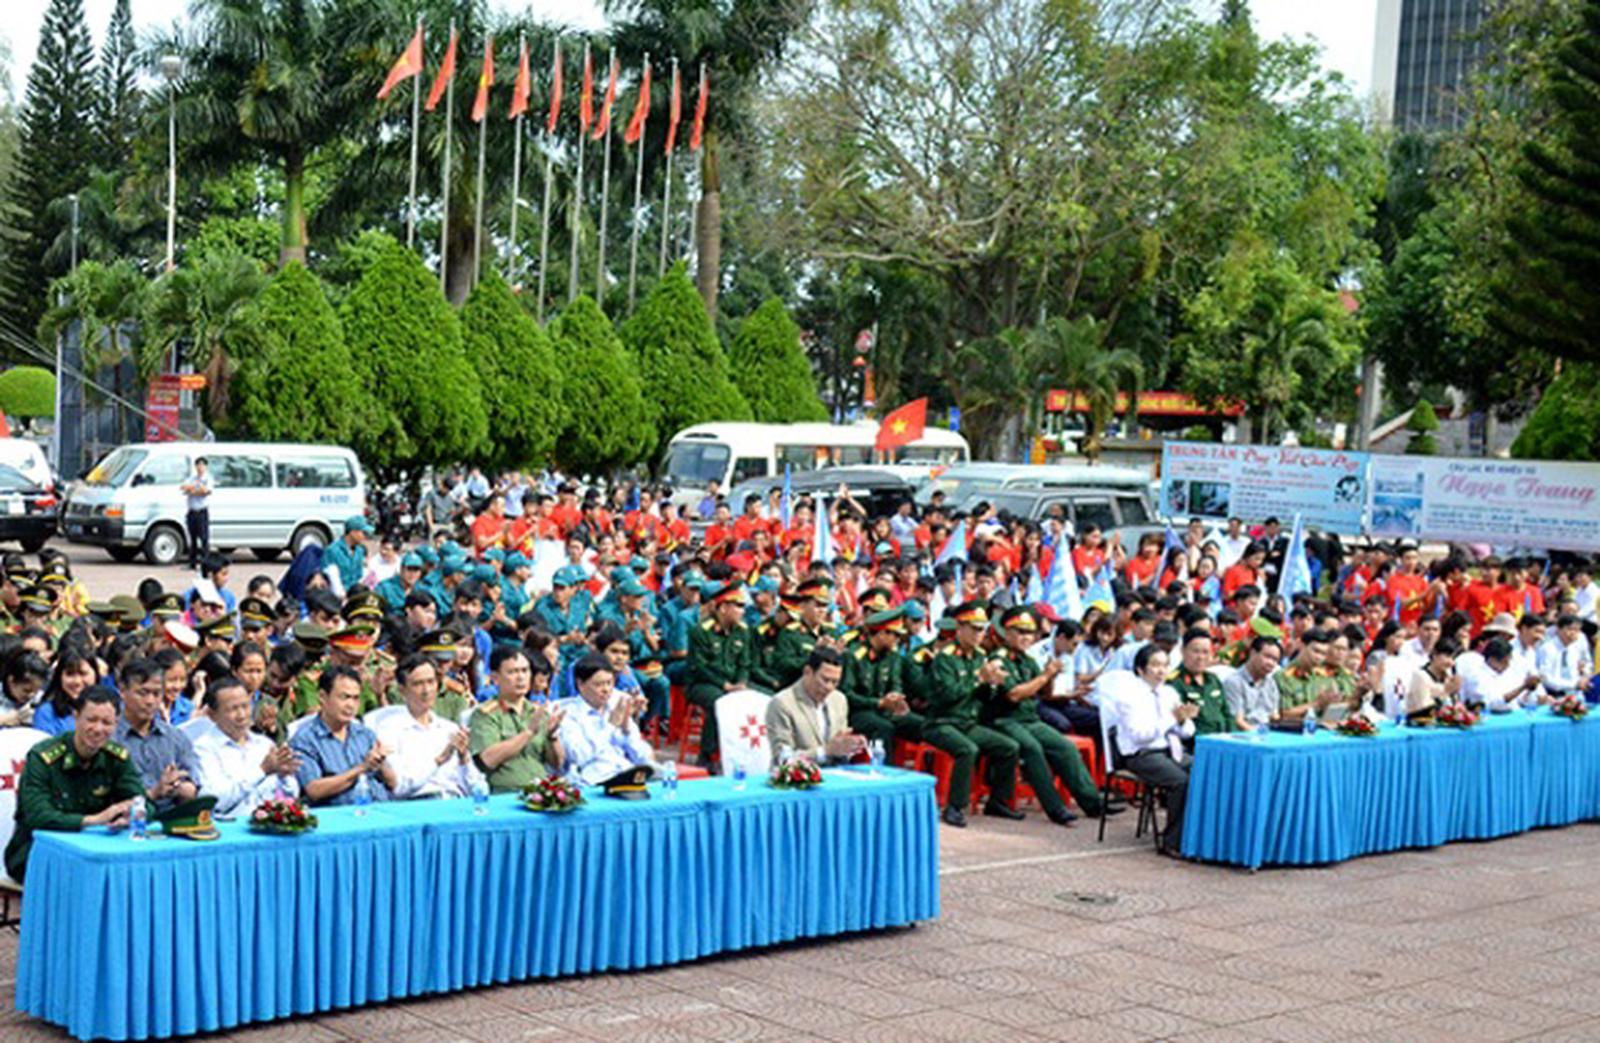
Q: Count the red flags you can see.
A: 11